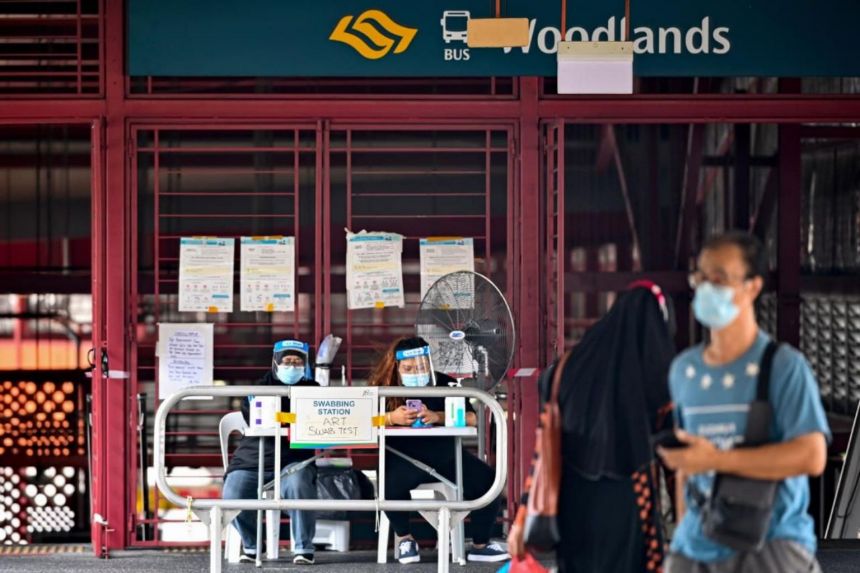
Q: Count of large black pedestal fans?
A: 1